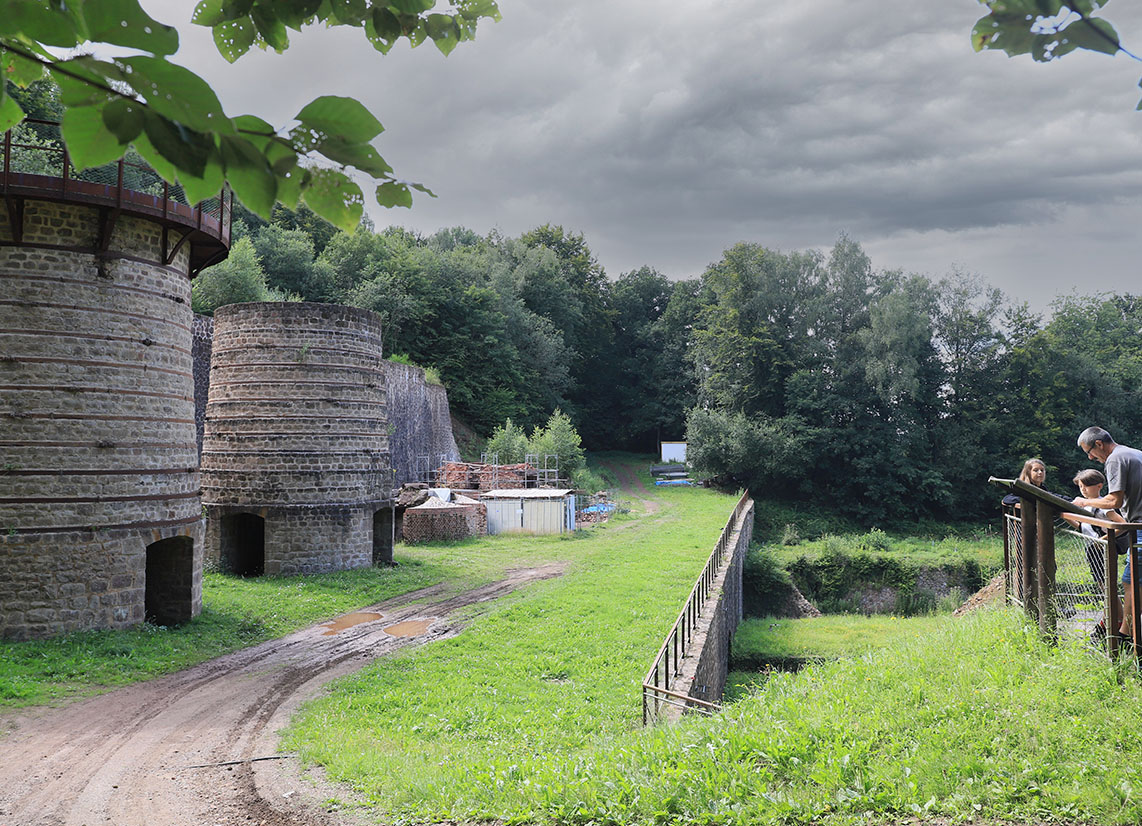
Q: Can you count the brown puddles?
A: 2